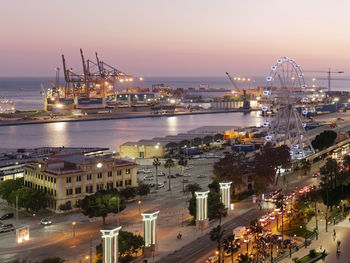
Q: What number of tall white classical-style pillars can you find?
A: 4